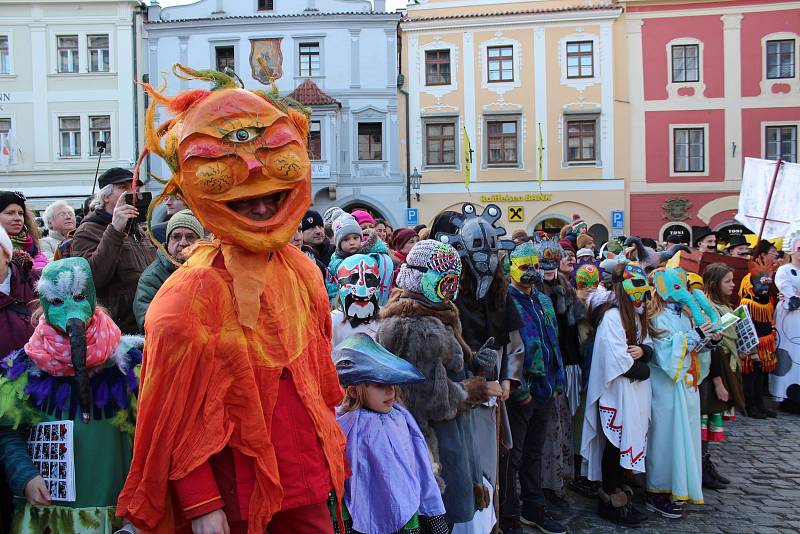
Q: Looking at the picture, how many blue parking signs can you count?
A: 2